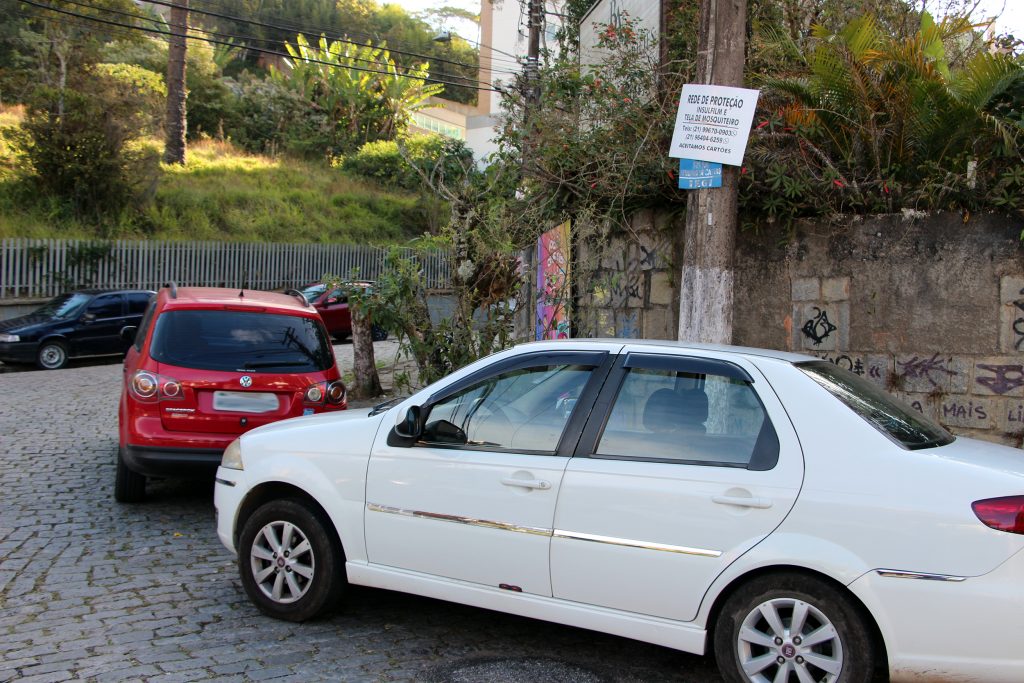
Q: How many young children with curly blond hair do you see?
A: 0